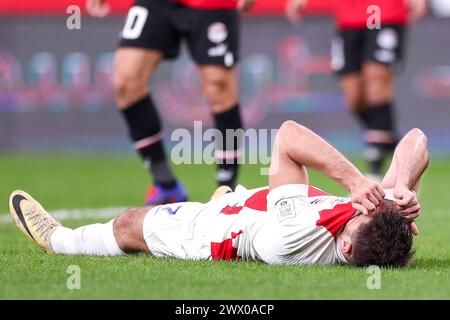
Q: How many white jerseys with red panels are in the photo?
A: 1